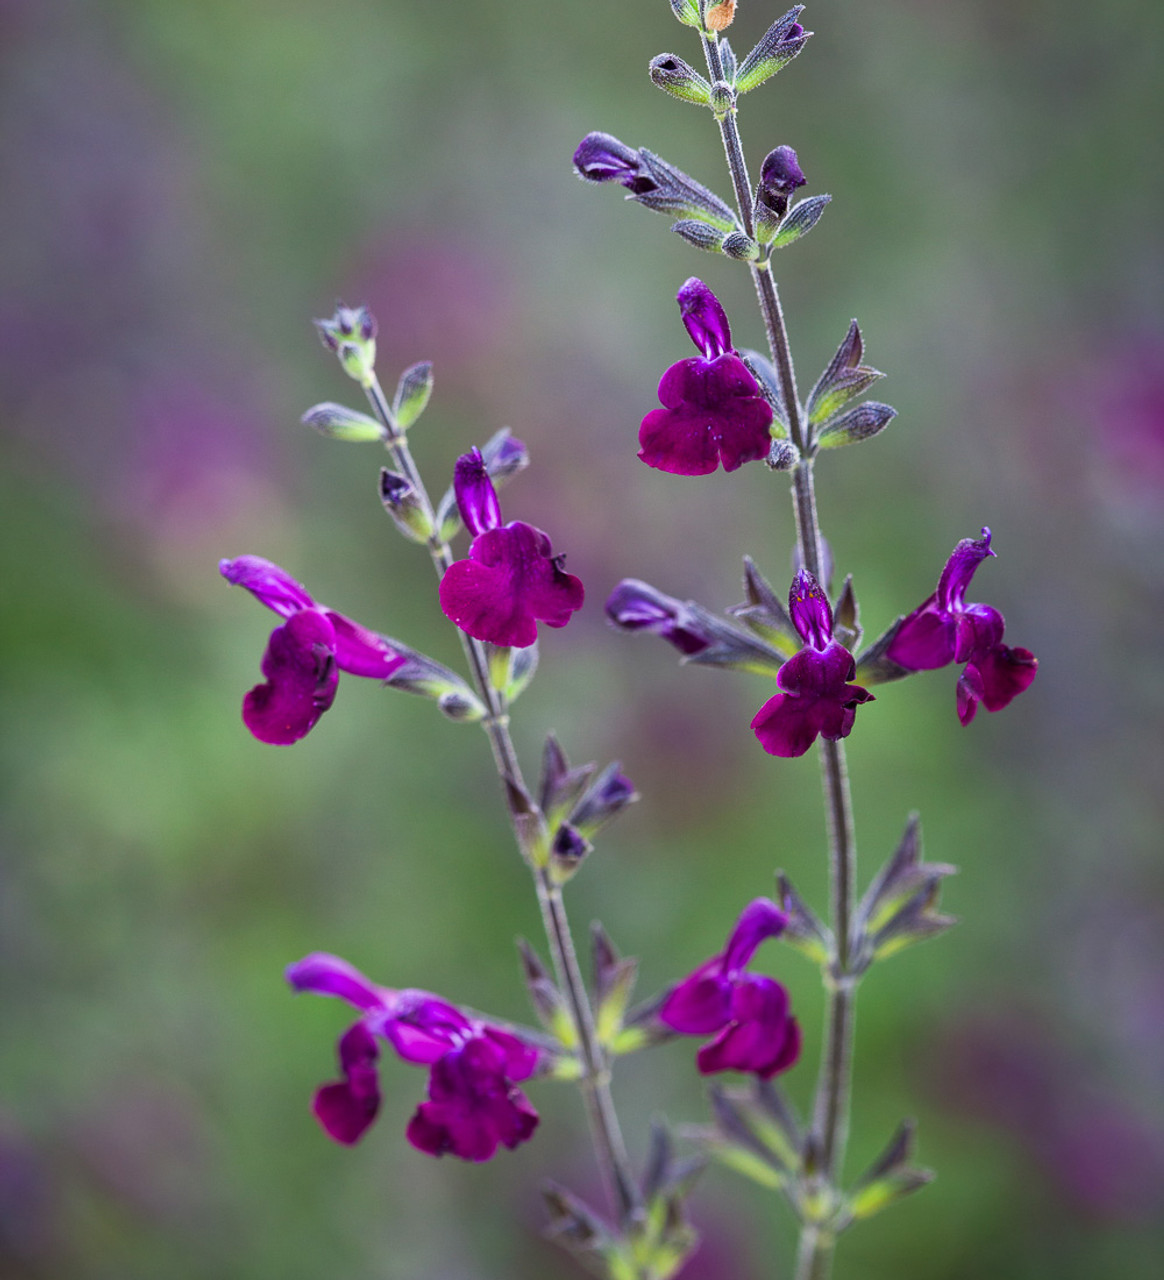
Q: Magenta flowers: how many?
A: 8